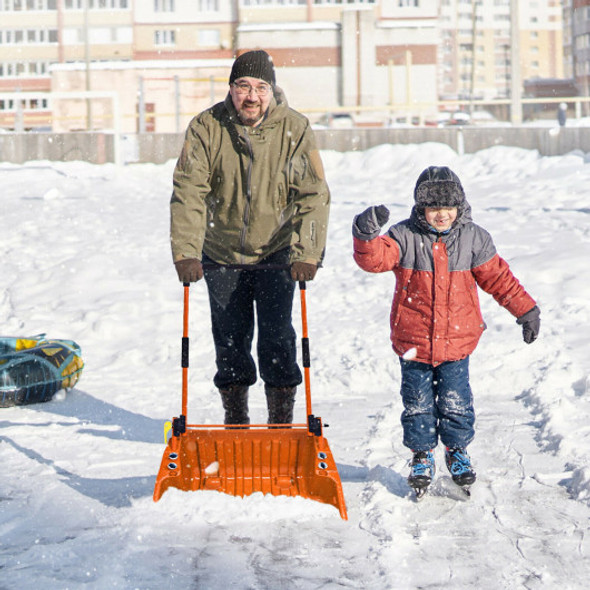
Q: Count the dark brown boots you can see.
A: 2